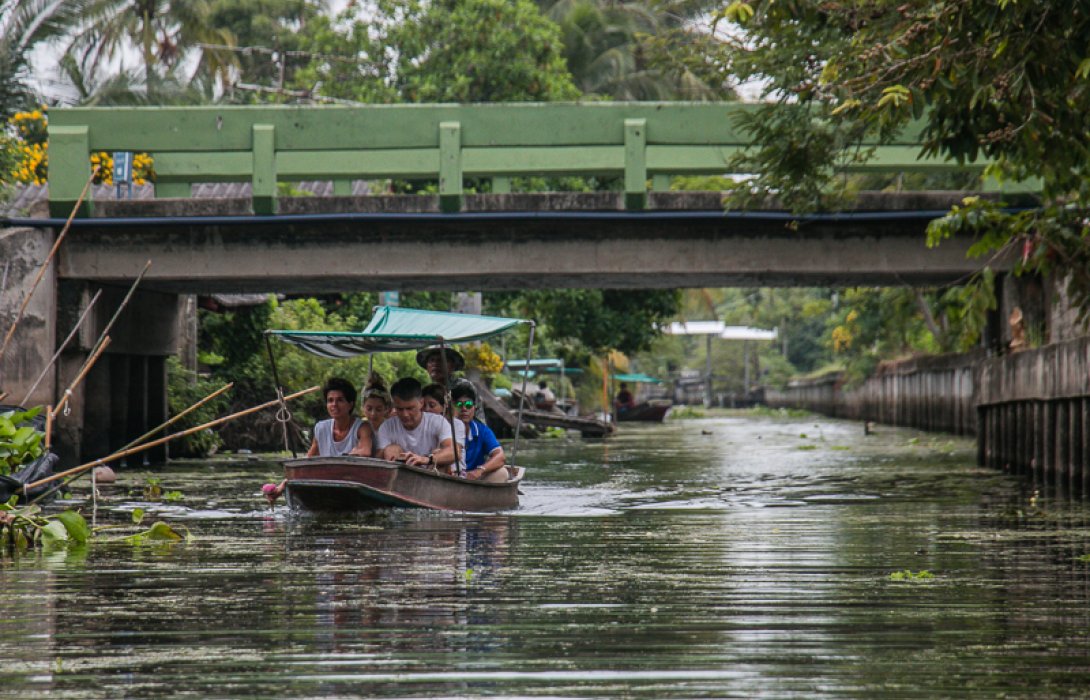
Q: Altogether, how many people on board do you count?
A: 6